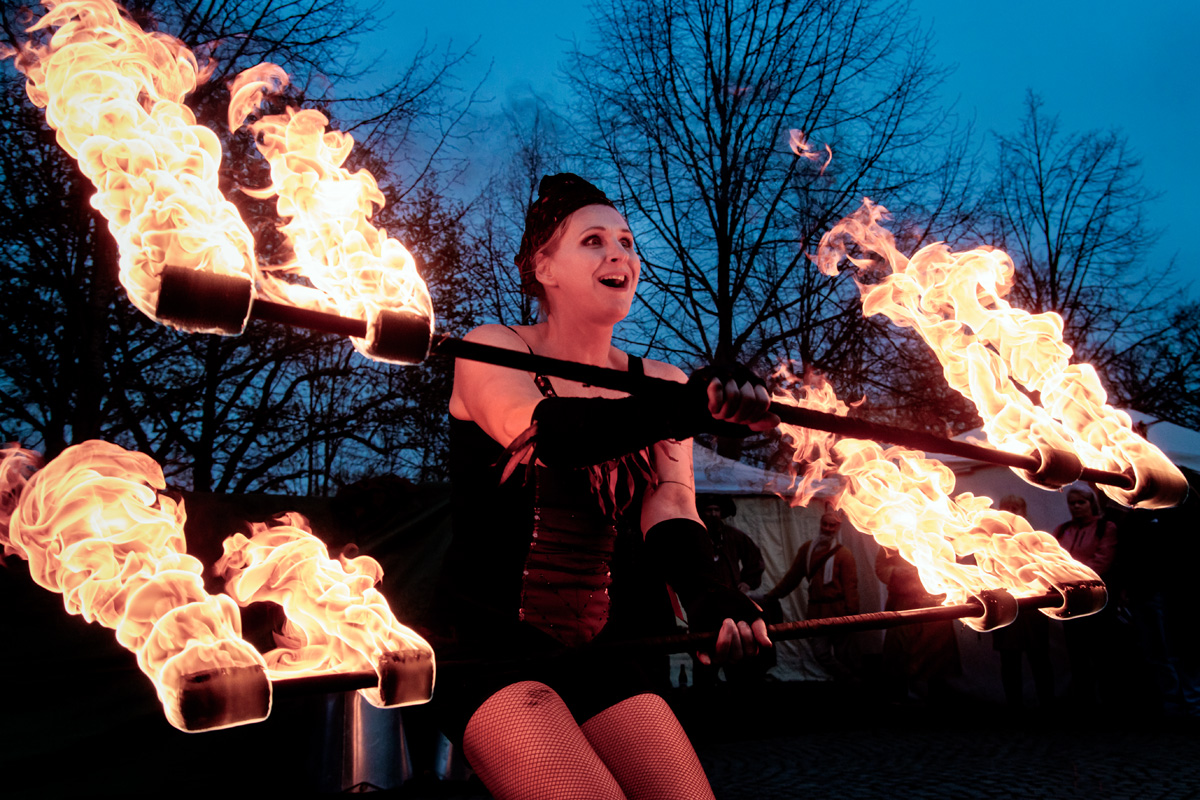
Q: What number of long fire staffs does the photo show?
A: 2